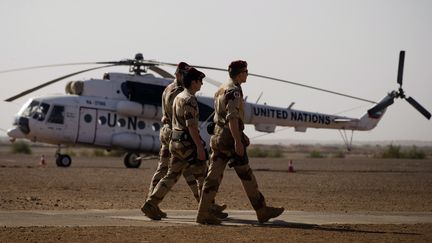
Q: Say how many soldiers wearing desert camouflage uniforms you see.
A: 3